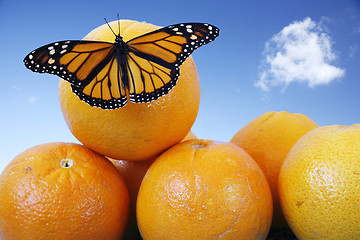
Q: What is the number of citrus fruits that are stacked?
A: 6